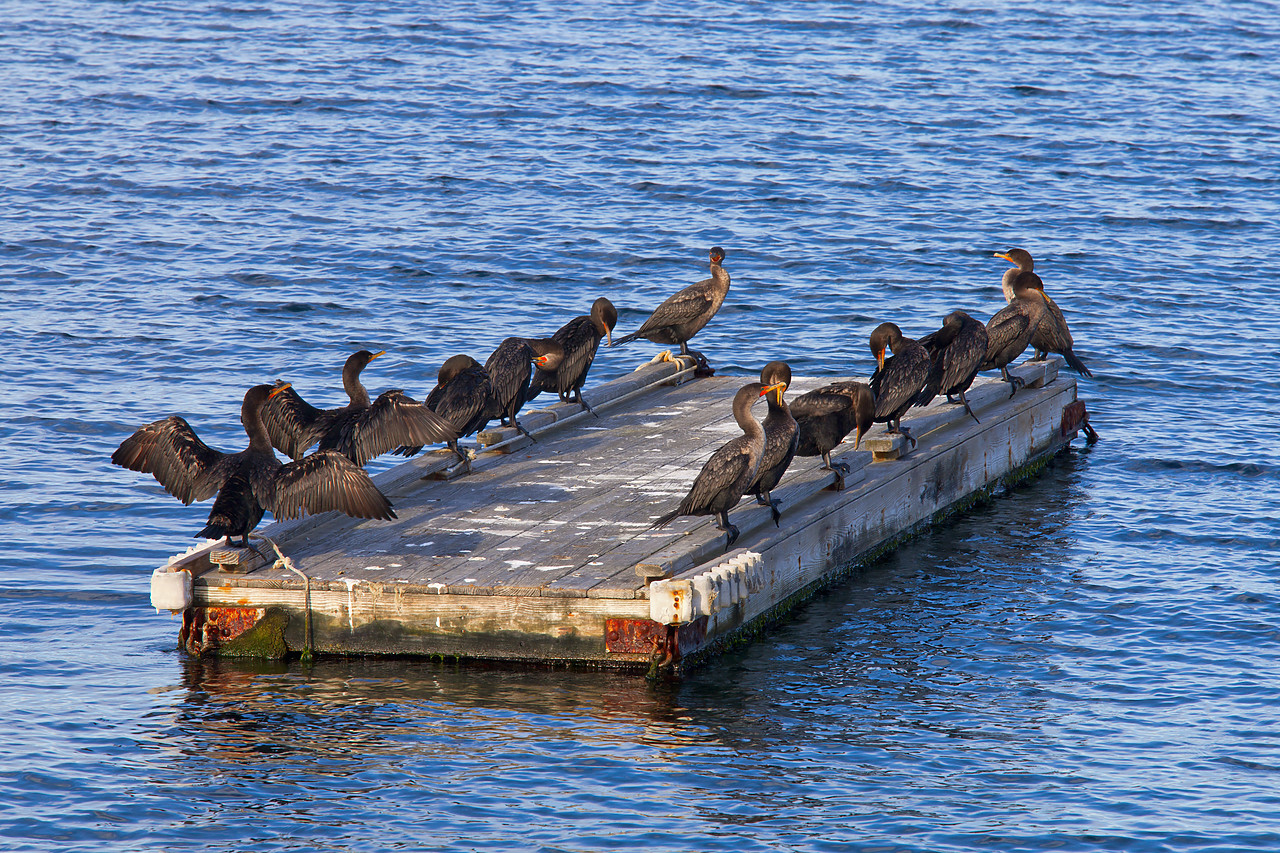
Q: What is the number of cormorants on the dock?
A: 13